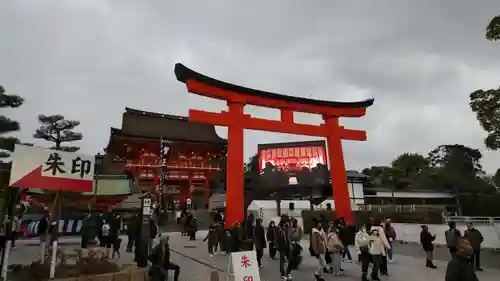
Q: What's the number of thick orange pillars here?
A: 2